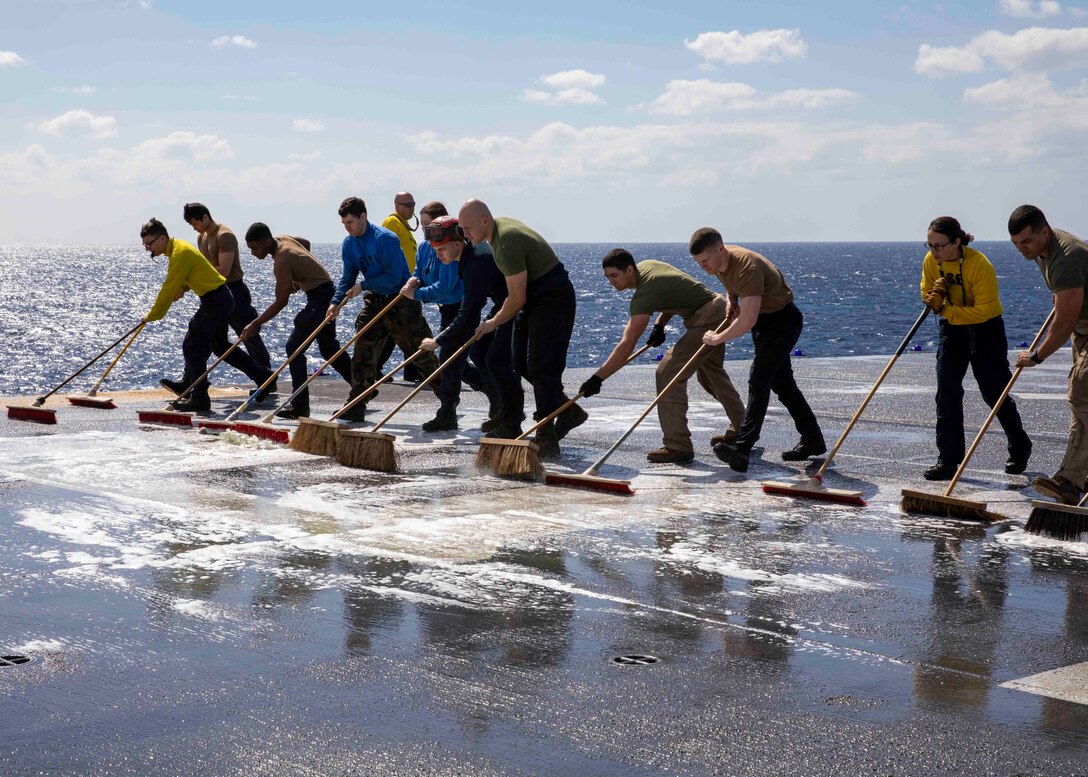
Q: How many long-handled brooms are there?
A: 12